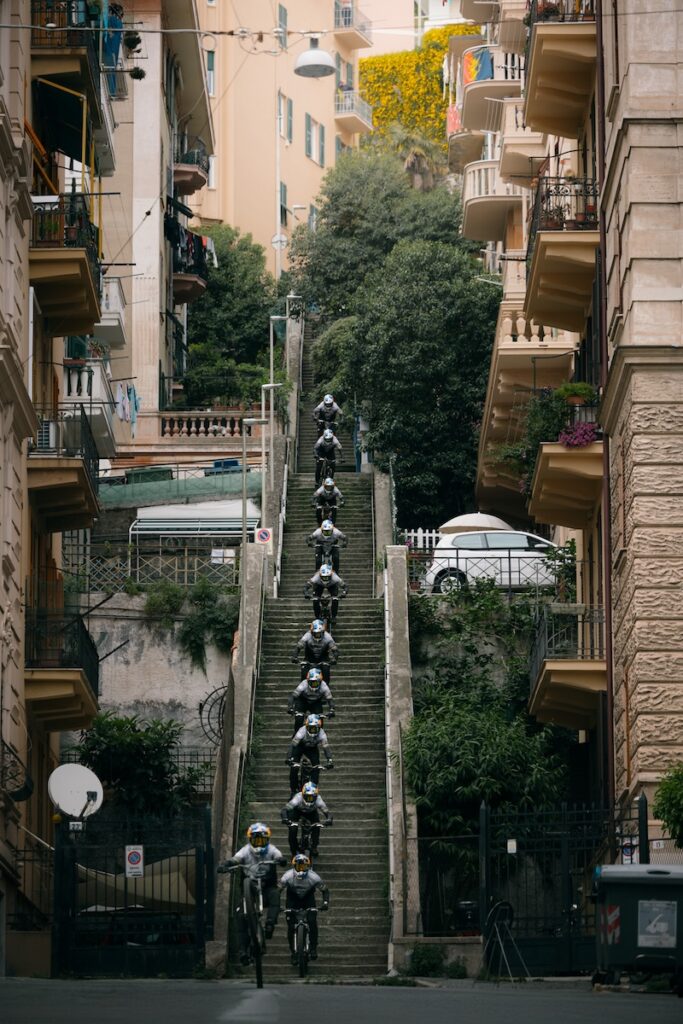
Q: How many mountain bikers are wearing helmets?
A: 11